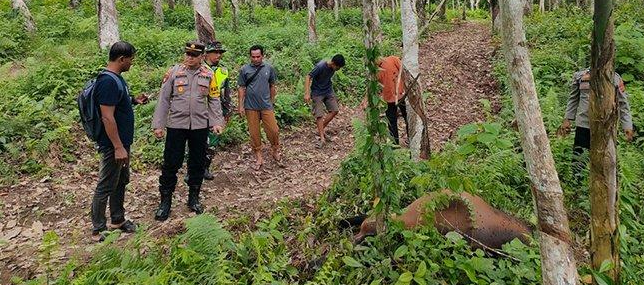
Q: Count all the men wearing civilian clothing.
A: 4